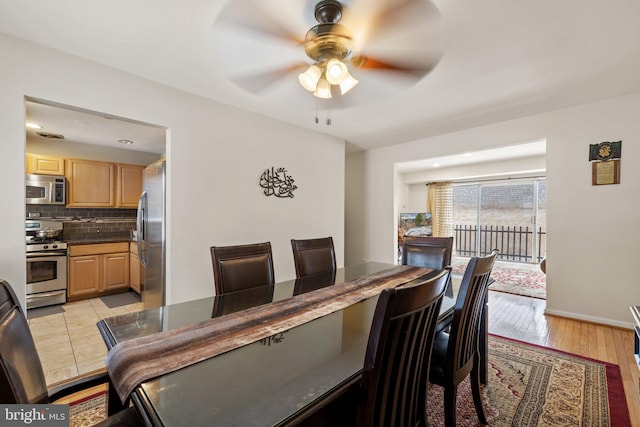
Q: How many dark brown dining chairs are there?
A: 6